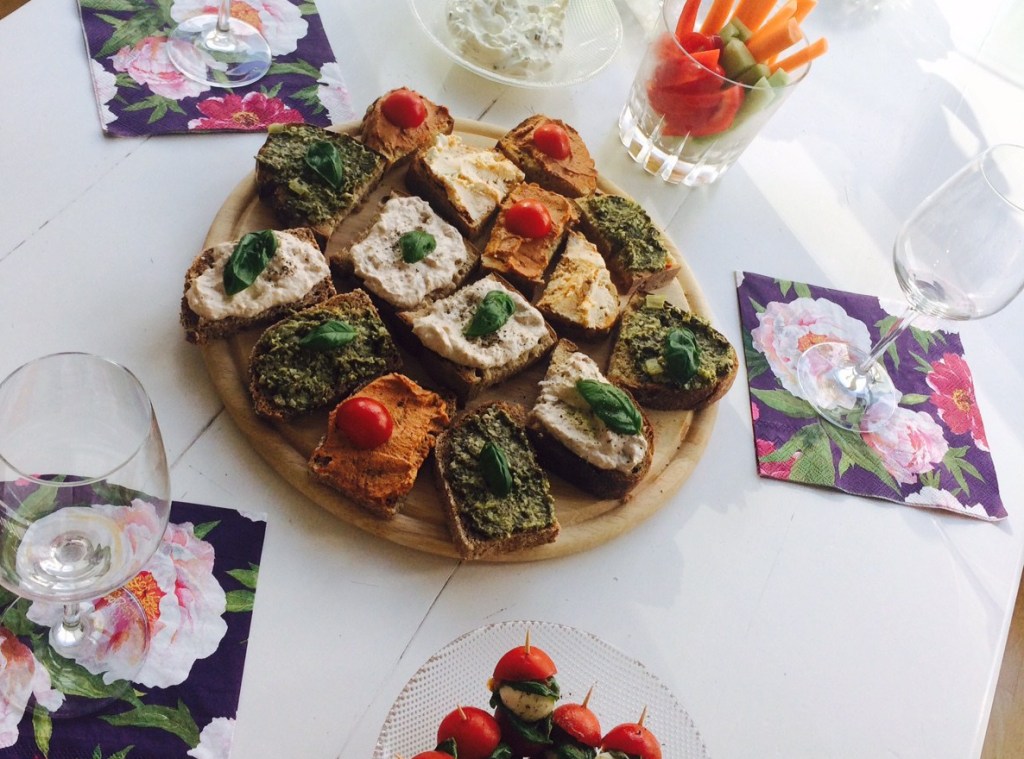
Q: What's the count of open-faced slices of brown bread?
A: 15